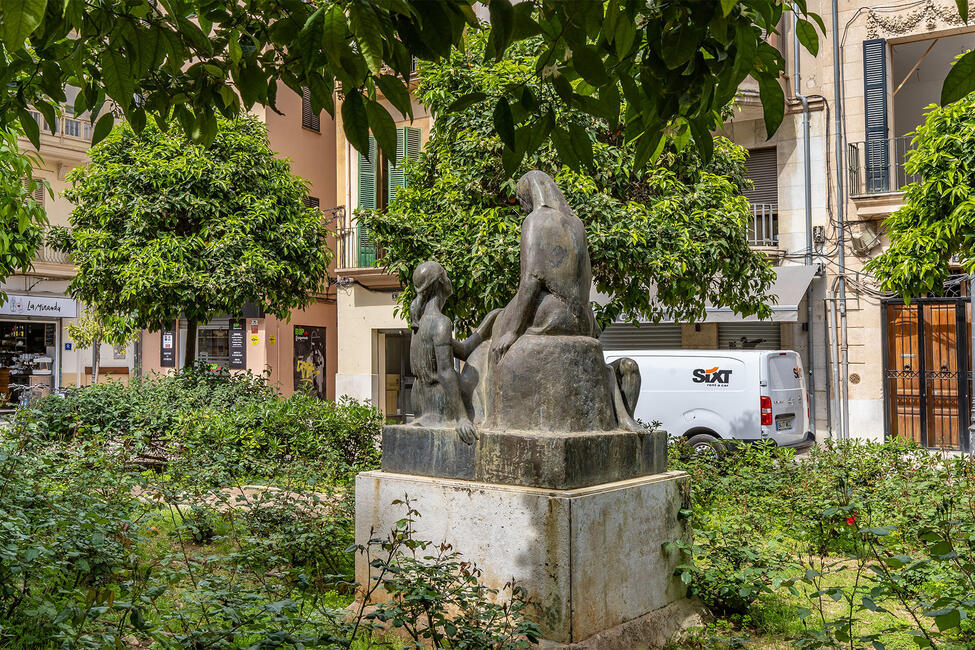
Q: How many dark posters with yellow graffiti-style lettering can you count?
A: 1